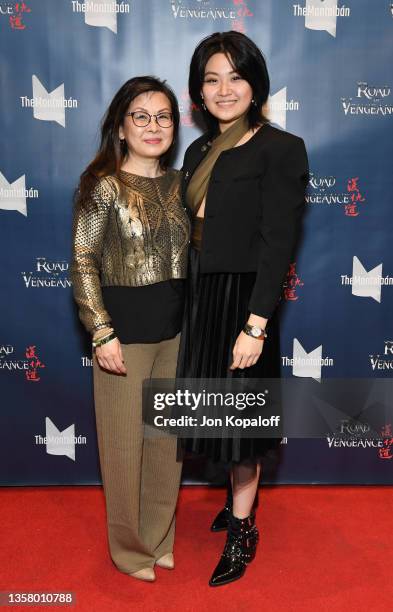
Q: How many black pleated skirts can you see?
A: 1